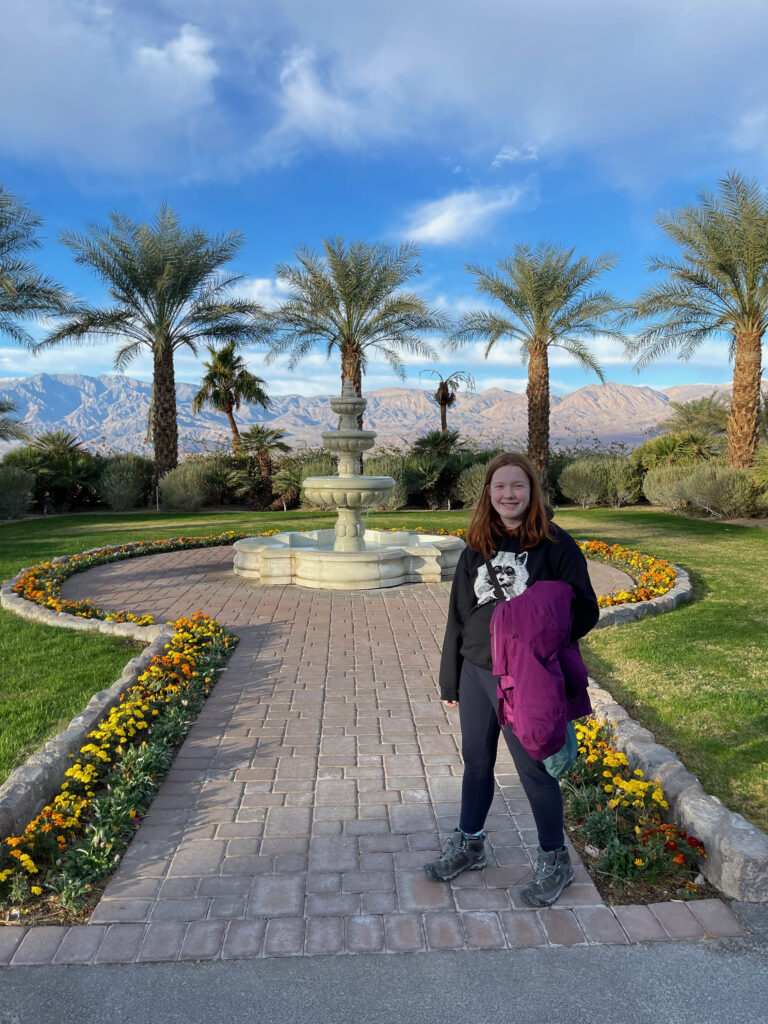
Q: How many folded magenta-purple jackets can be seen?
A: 1